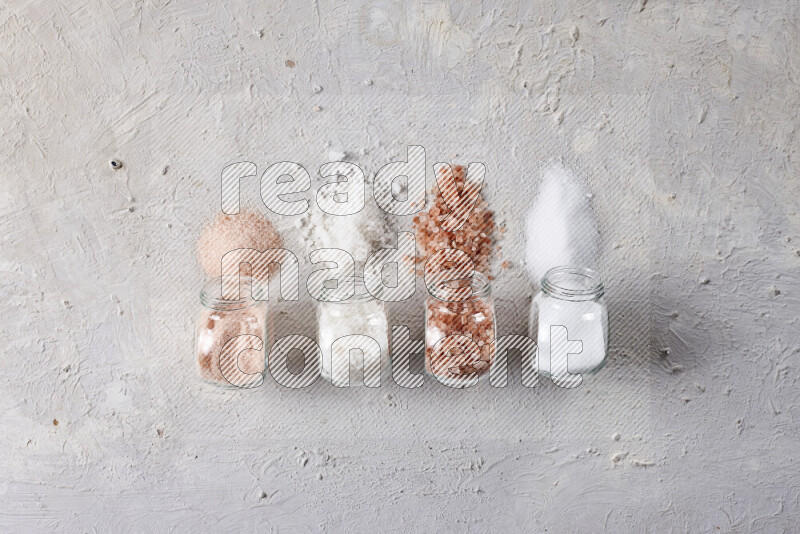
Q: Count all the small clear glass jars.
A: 4